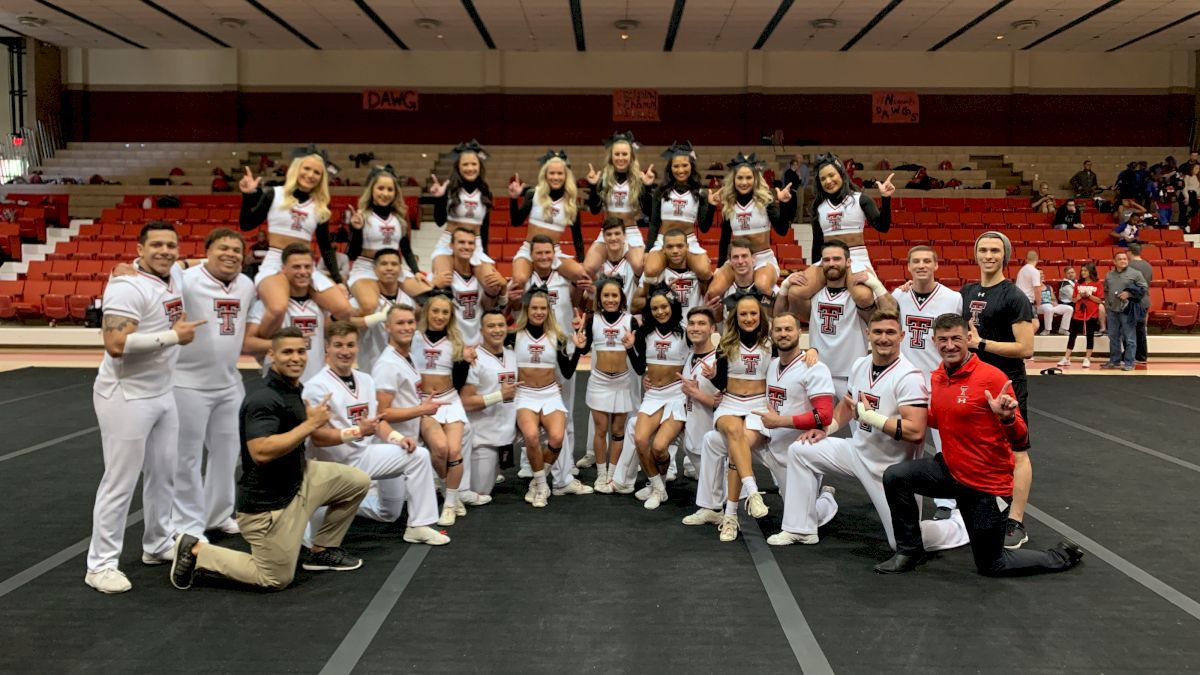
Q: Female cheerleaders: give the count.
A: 13